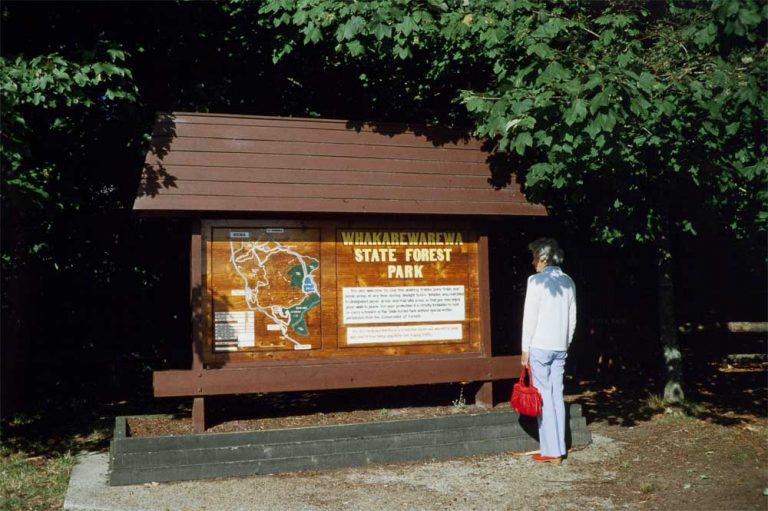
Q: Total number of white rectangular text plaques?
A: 2